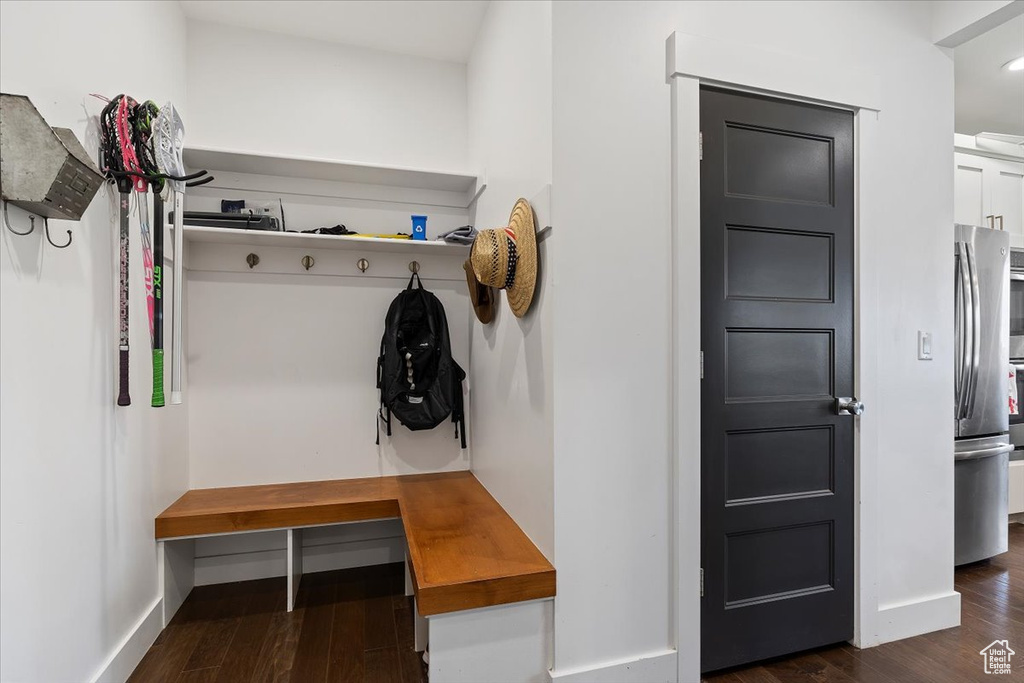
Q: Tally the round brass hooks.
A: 4